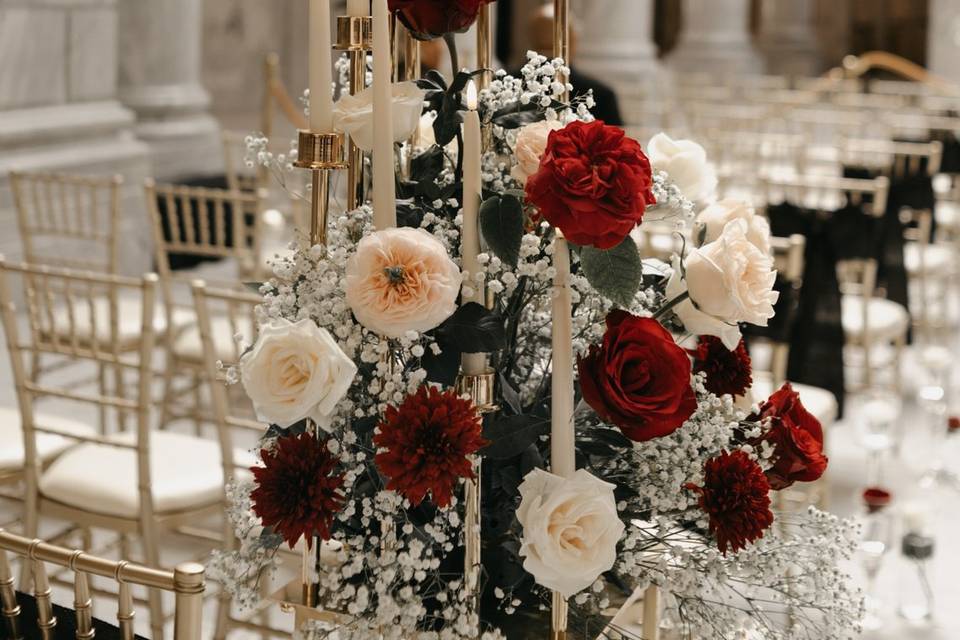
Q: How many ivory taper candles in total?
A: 5